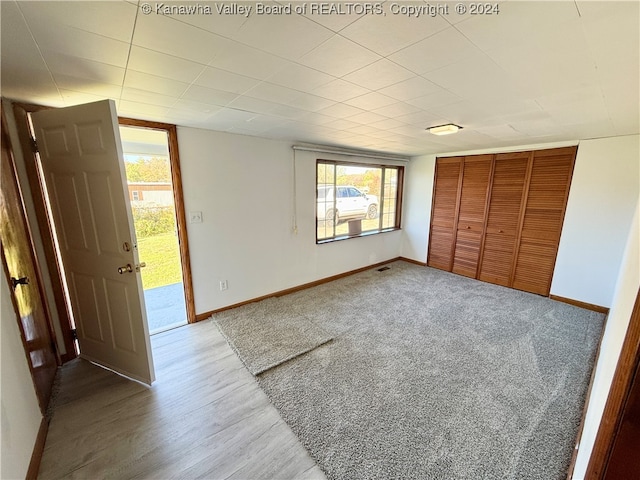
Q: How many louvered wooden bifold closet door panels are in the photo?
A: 4